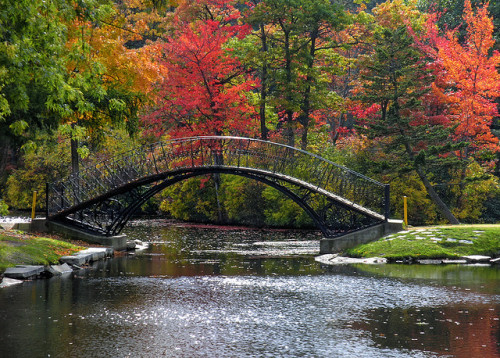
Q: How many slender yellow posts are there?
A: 2